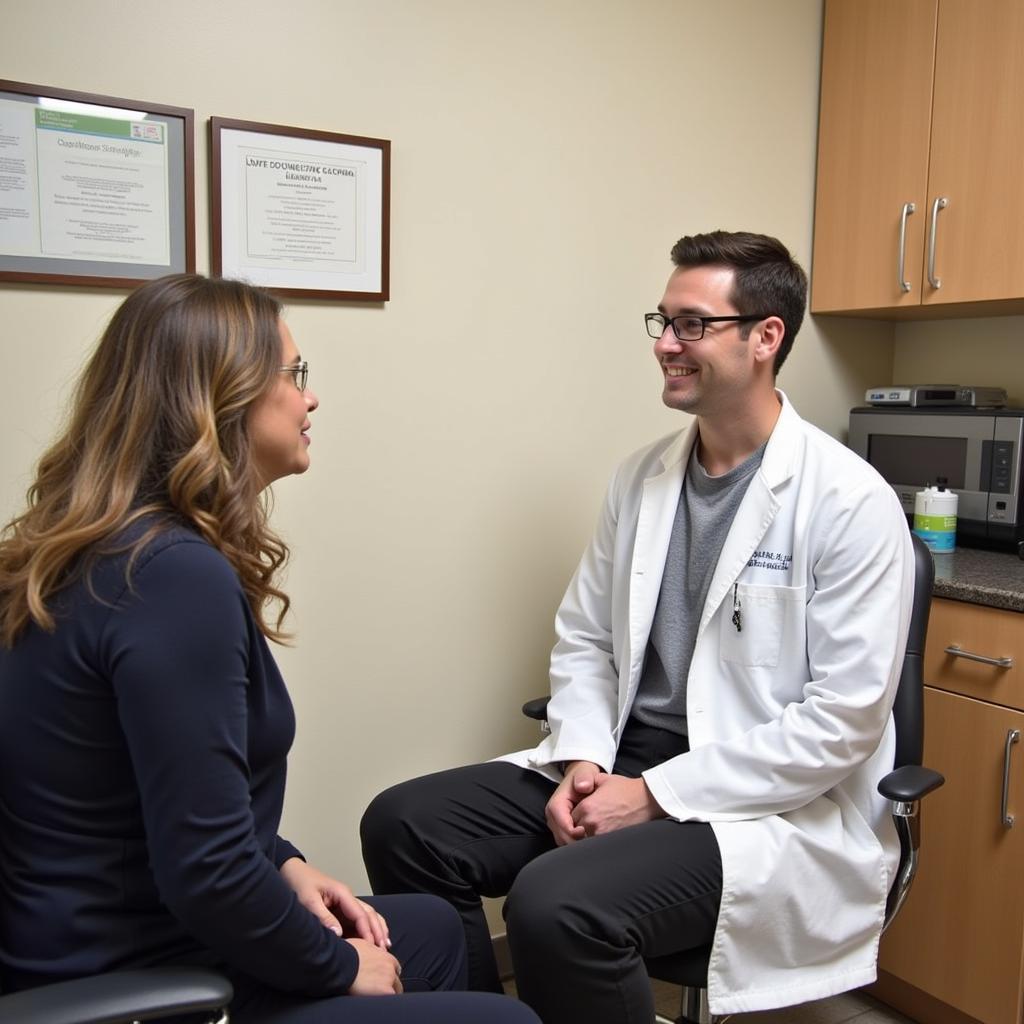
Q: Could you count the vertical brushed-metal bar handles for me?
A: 3